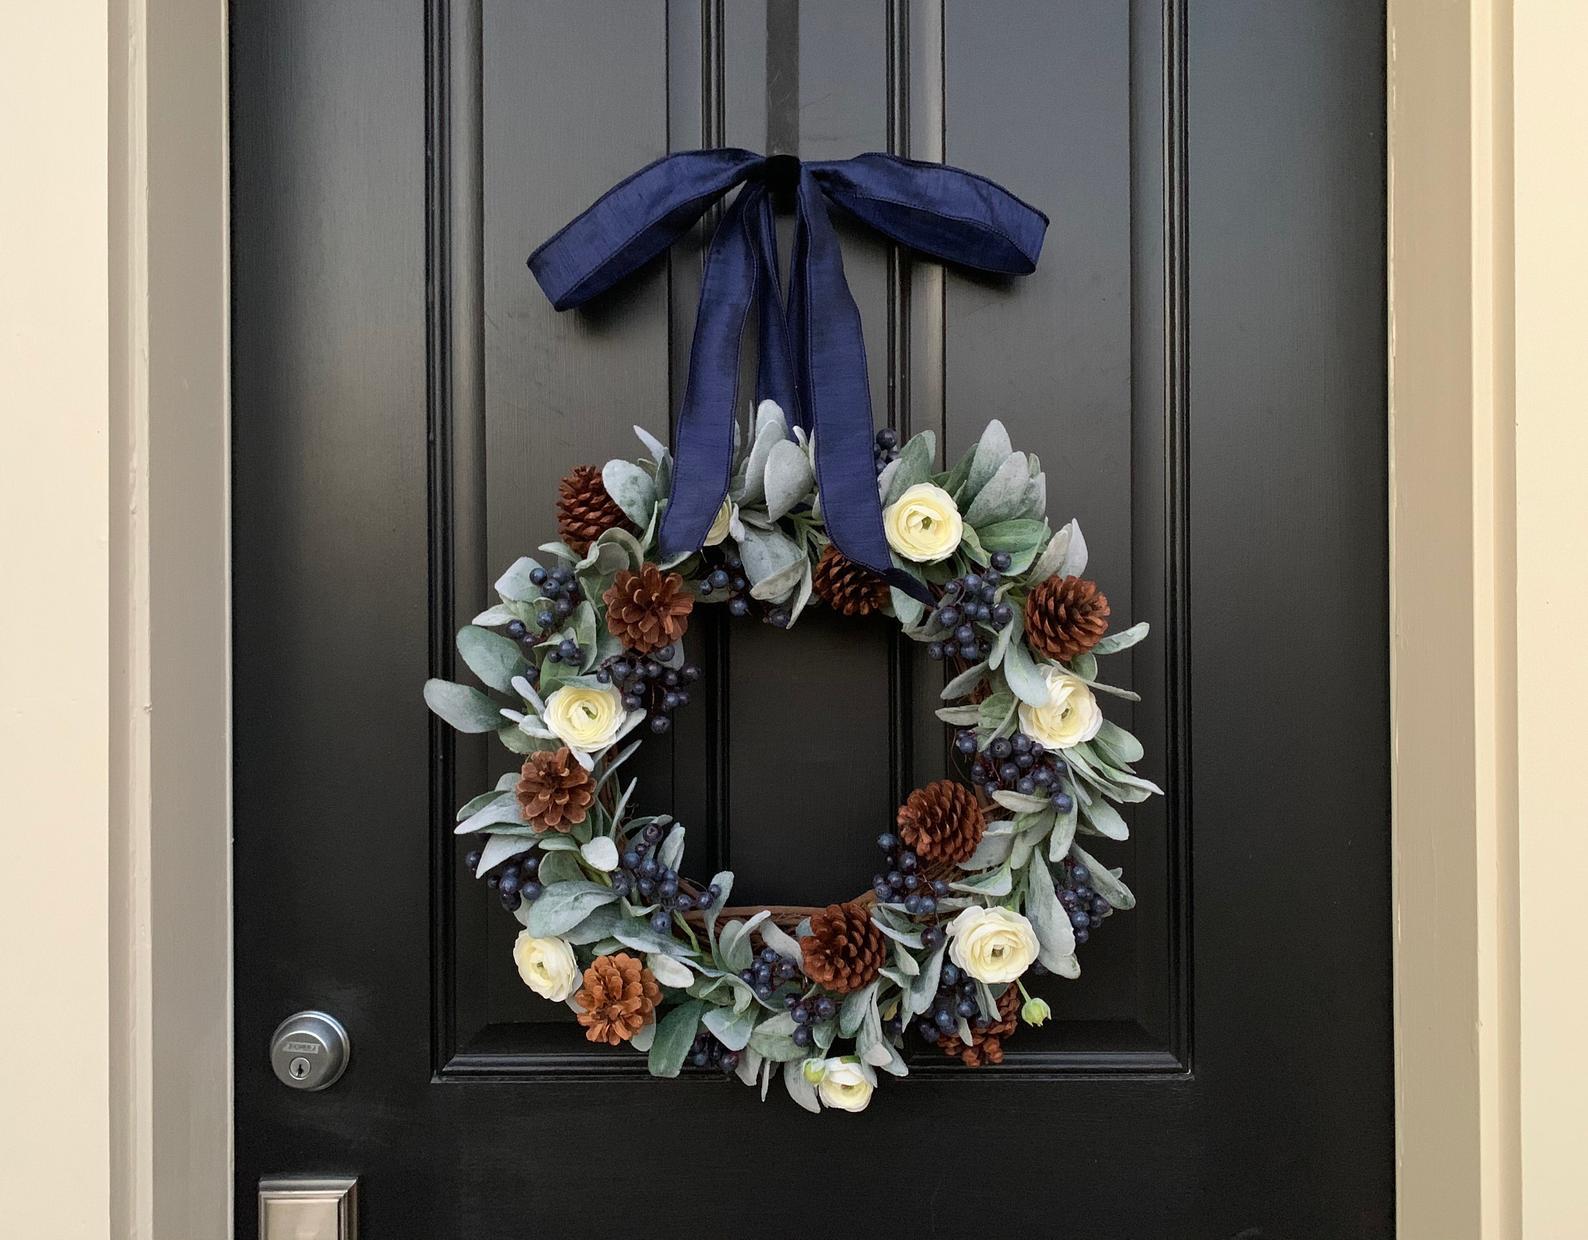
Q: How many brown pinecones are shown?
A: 9